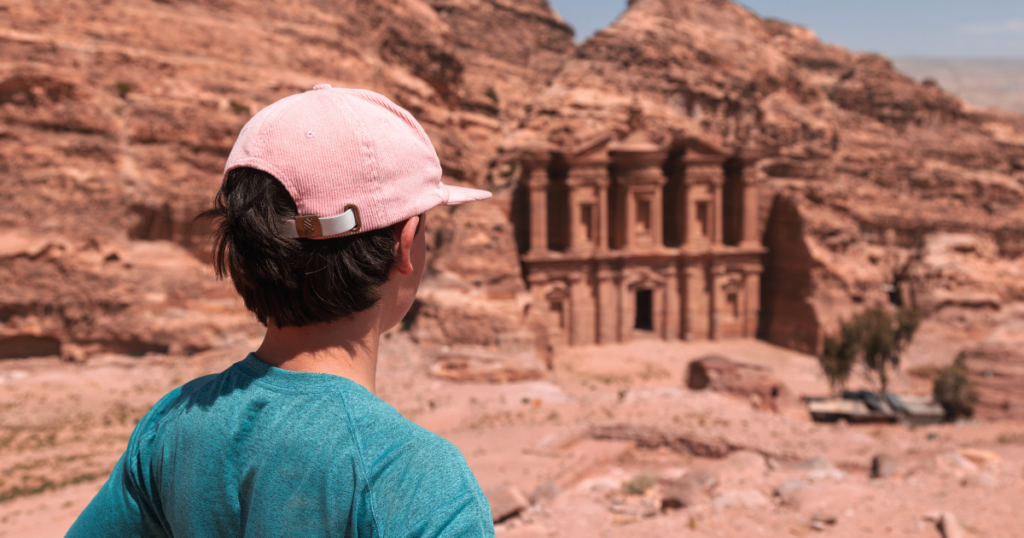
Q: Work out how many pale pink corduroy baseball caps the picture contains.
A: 1